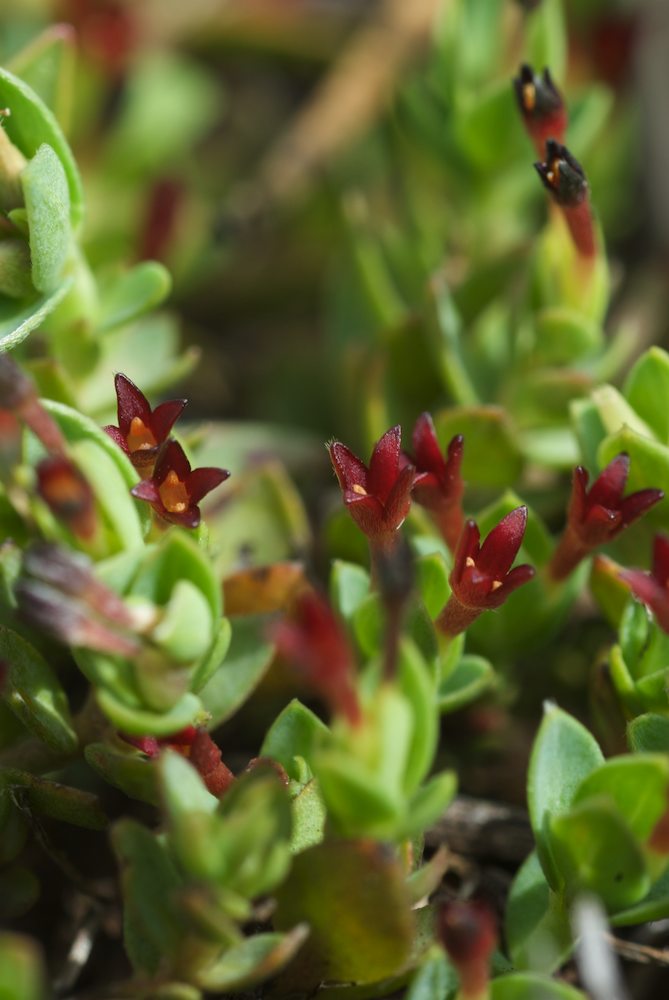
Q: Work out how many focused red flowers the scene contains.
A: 6